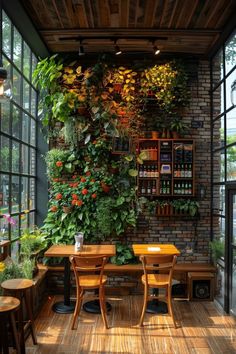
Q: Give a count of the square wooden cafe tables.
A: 2